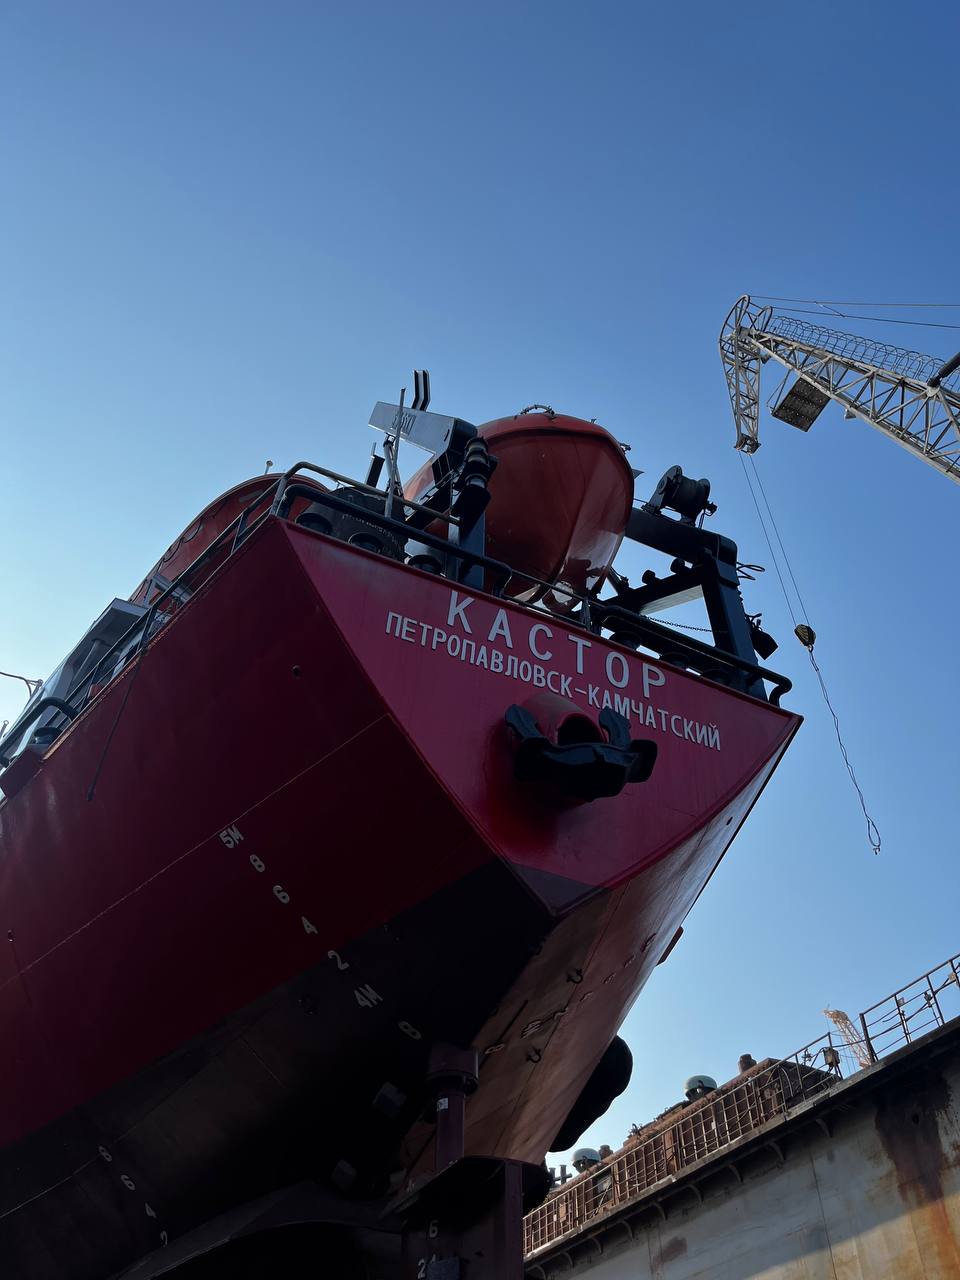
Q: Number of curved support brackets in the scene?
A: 9